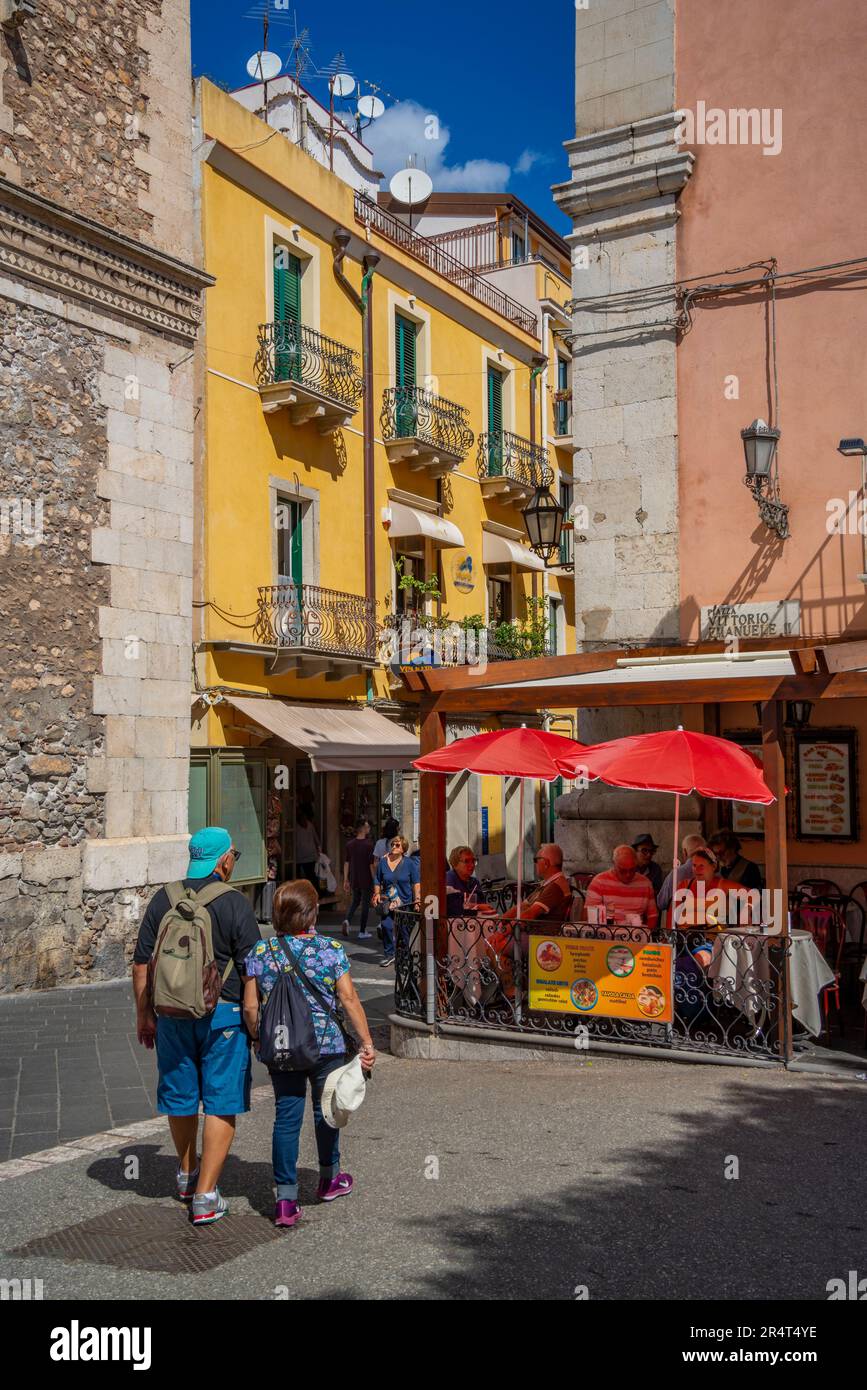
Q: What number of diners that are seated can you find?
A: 7